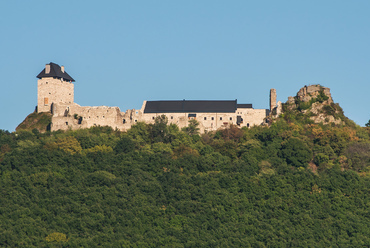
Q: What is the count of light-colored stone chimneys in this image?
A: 2